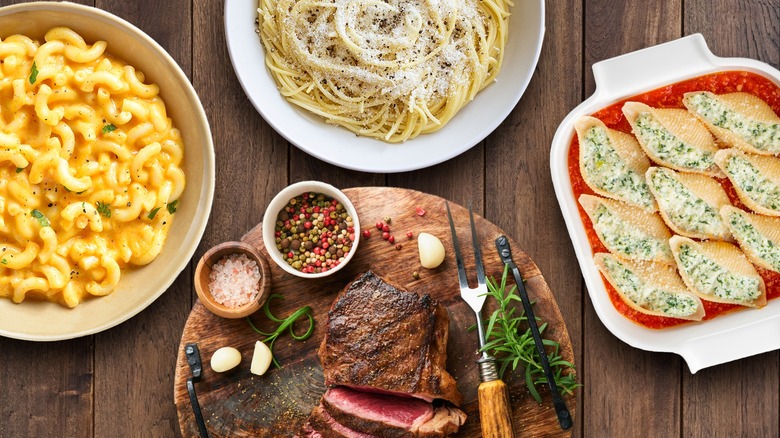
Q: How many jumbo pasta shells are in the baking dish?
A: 9